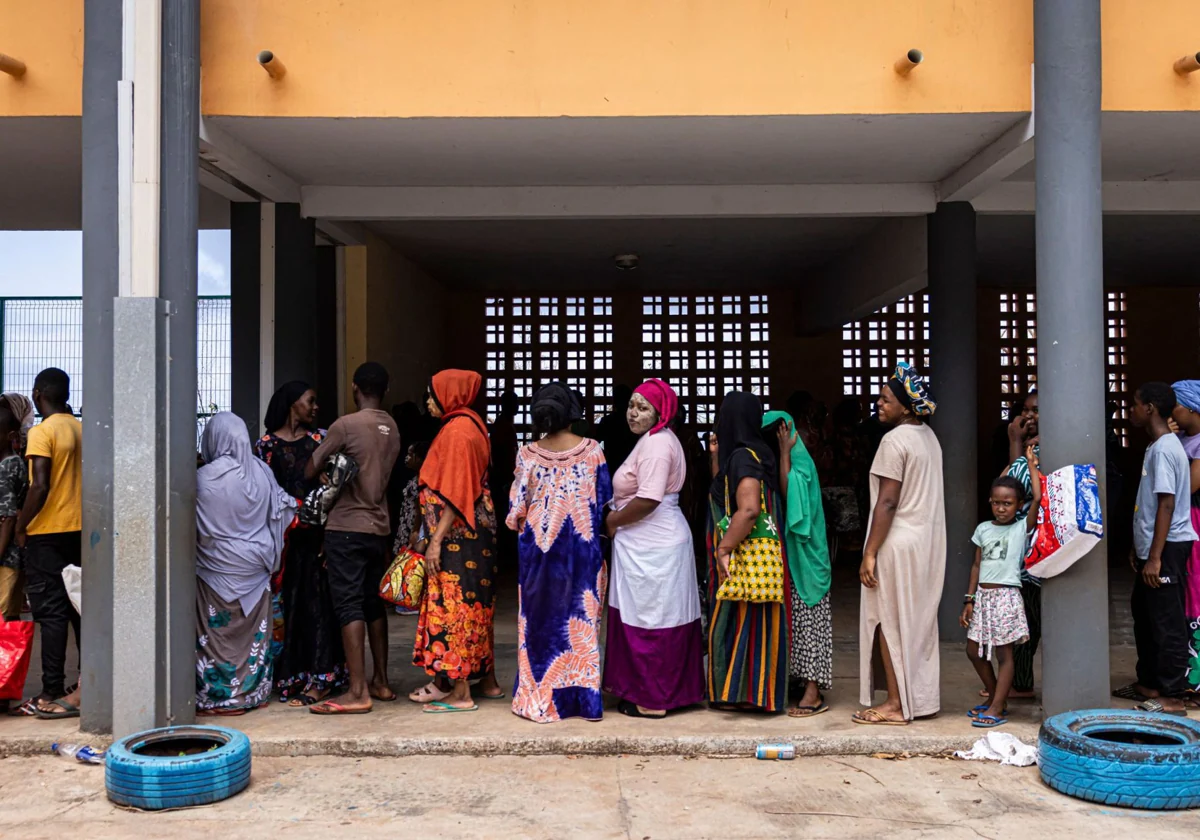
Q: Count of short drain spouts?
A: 4